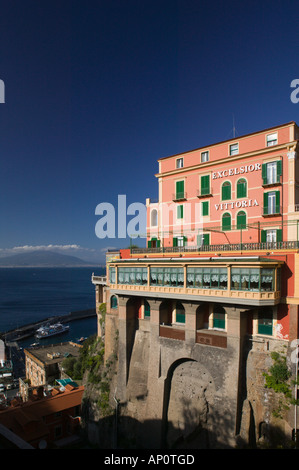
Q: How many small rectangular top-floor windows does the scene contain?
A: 4